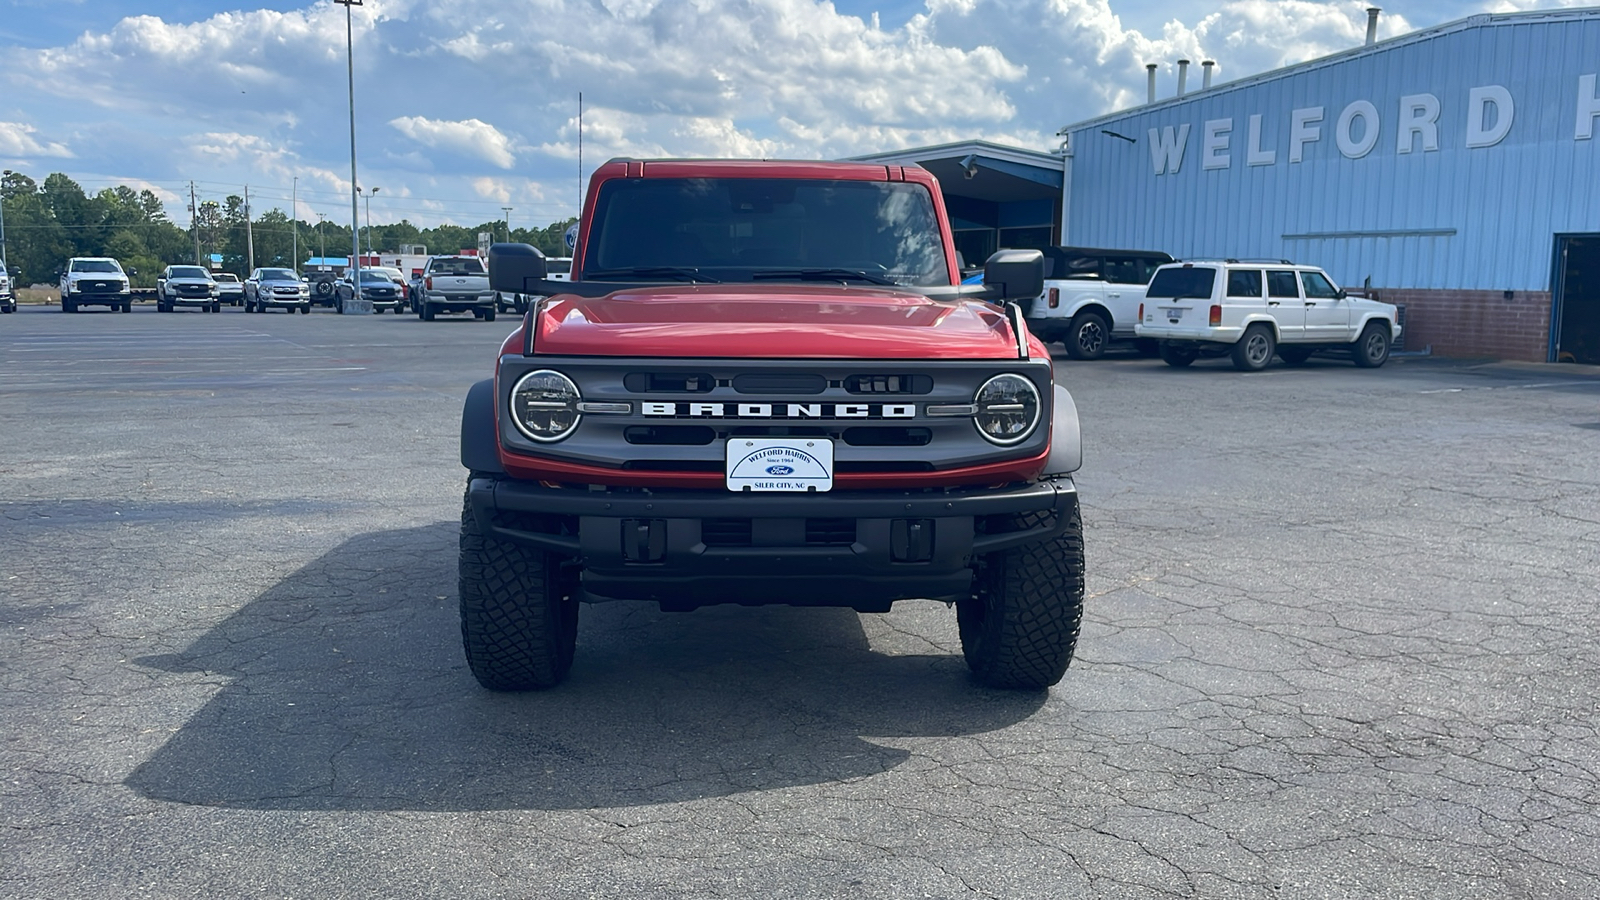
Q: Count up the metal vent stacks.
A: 4